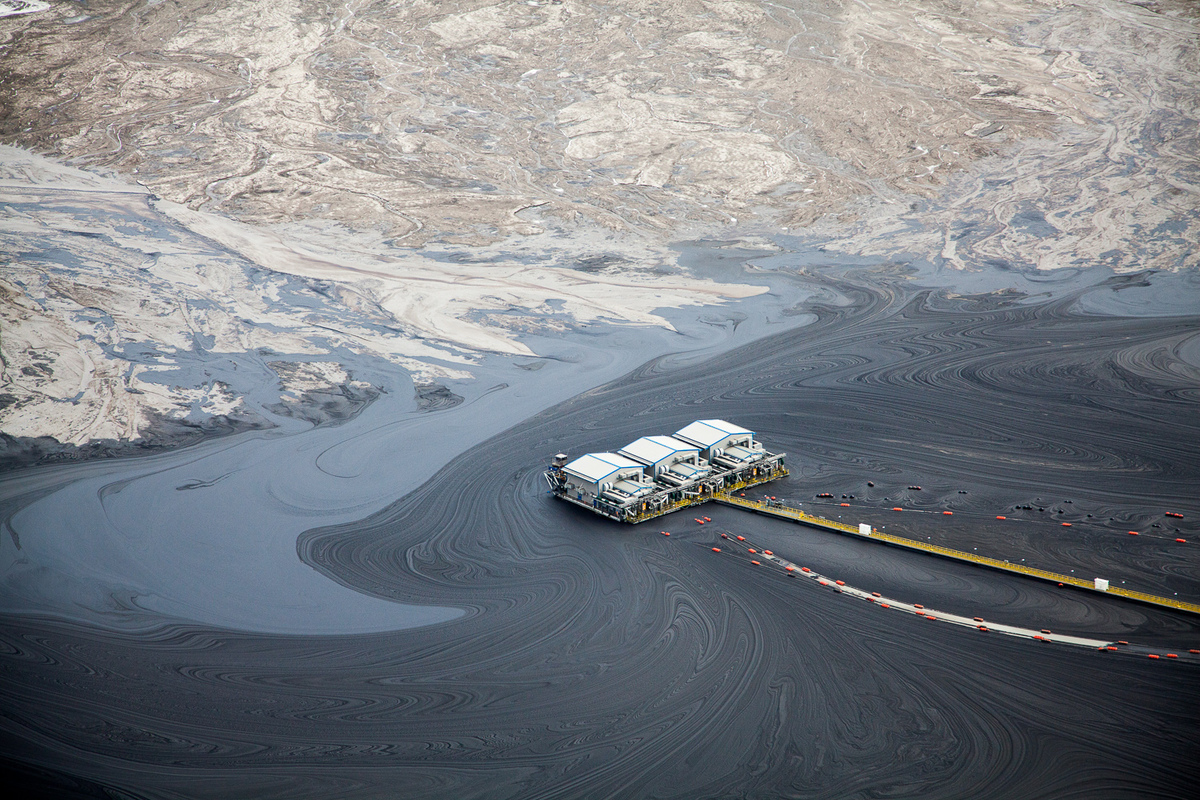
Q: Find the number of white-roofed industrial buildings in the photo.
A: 3